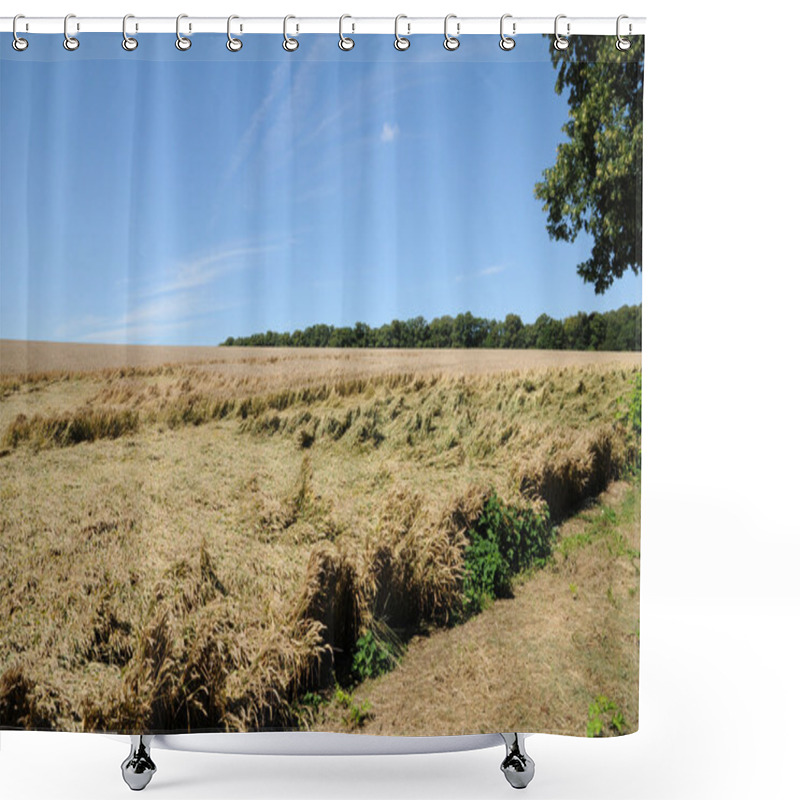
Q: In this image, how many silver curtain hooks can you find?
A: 12